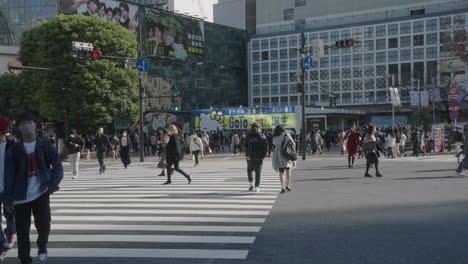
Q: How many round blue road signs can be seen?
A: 2